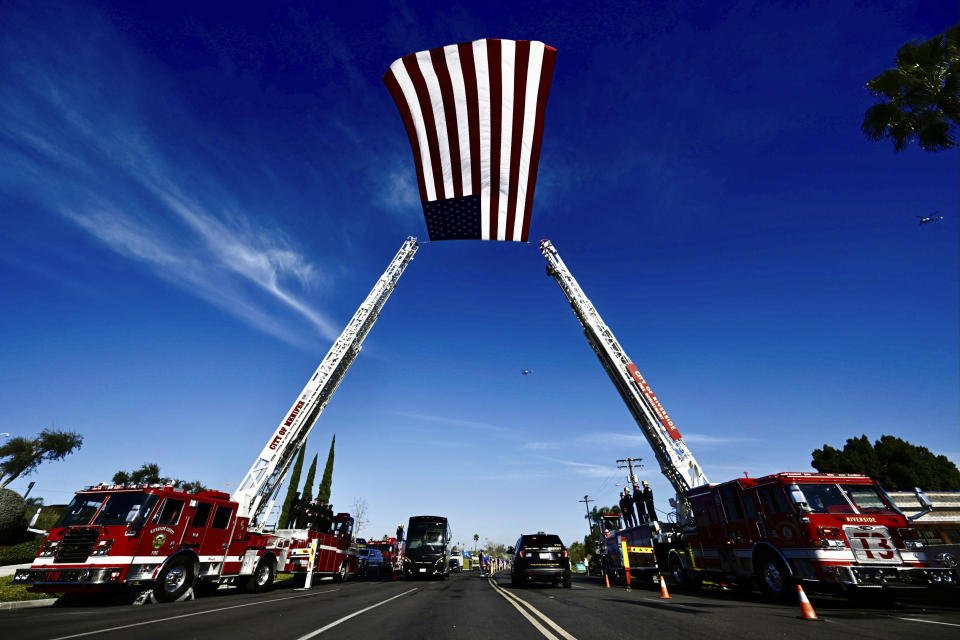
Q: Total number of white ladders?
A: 2